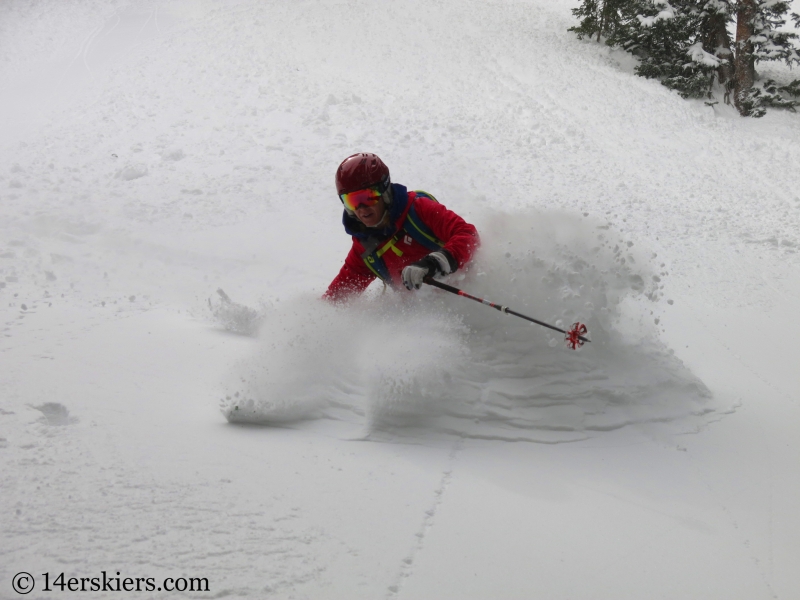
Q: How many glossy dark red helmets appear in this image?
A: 1